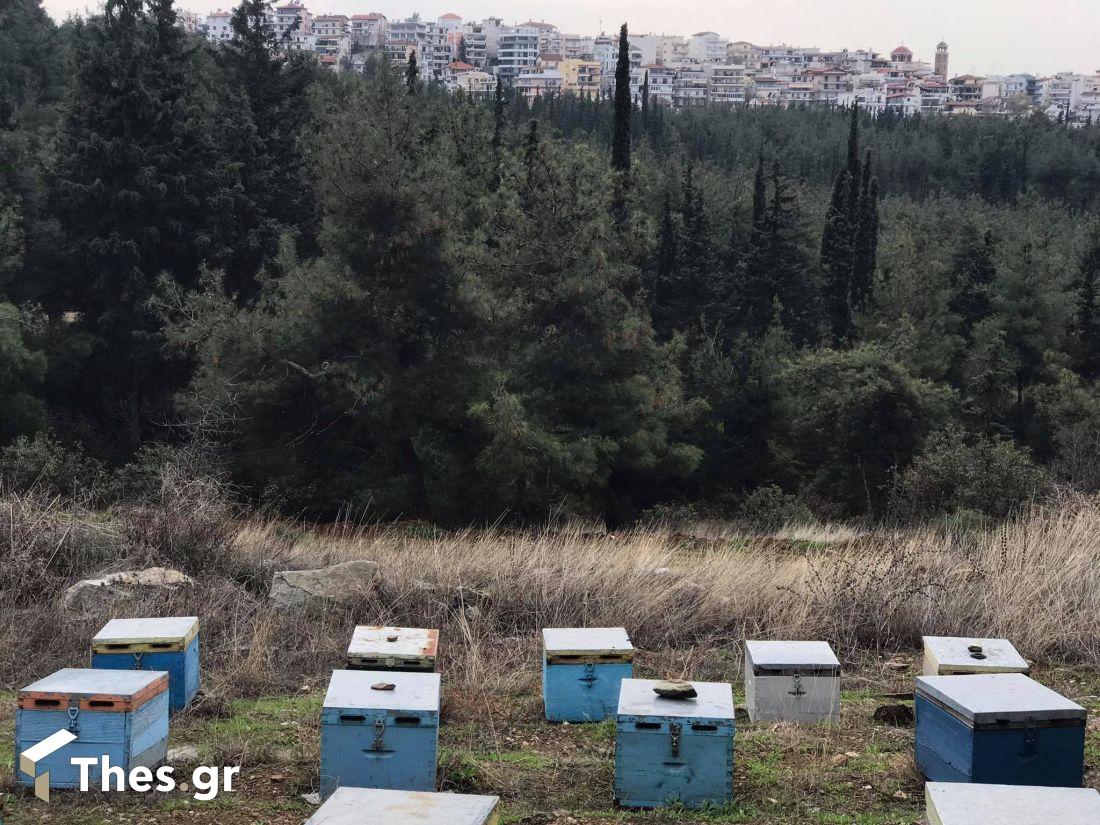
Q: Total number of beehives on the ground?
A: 11